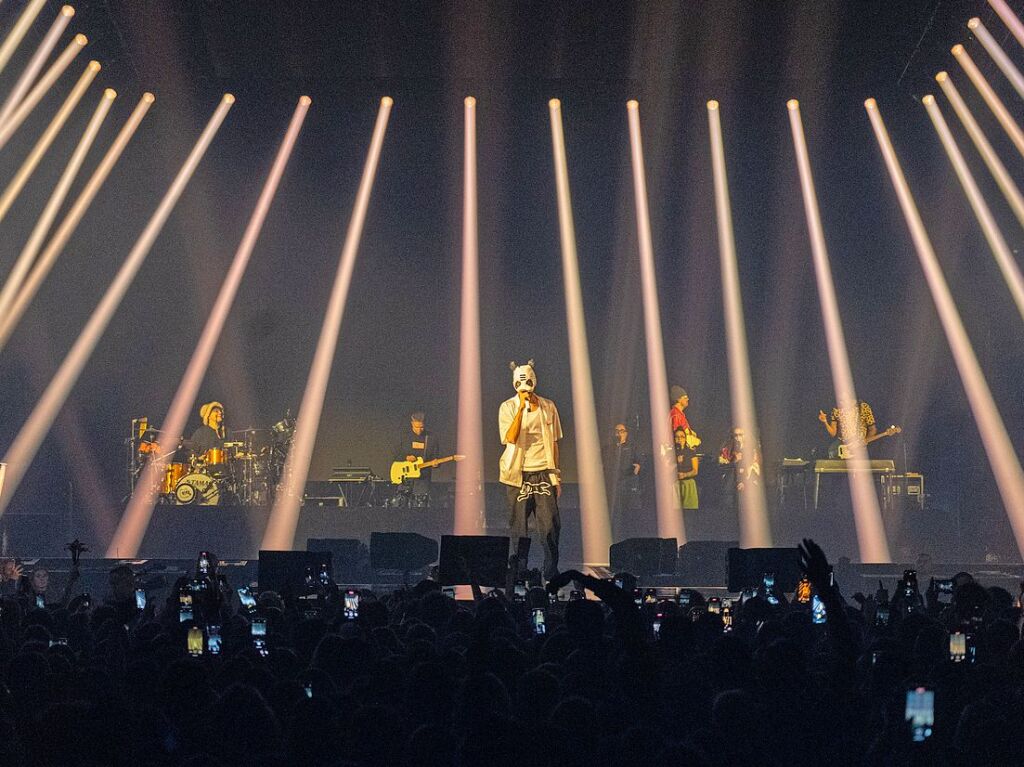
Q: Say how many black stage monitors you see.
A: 7